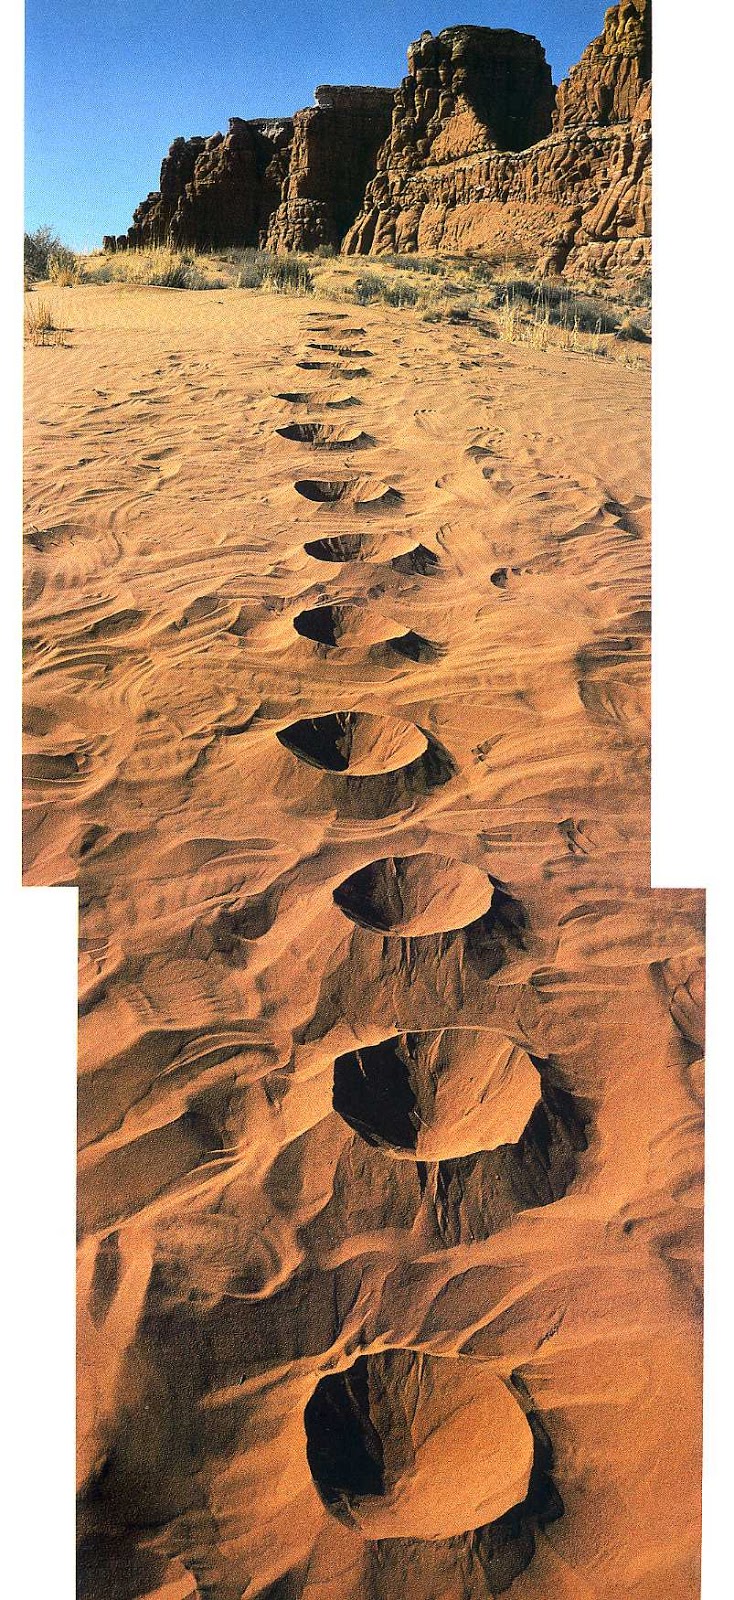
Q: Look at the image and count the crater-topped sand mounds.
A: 13